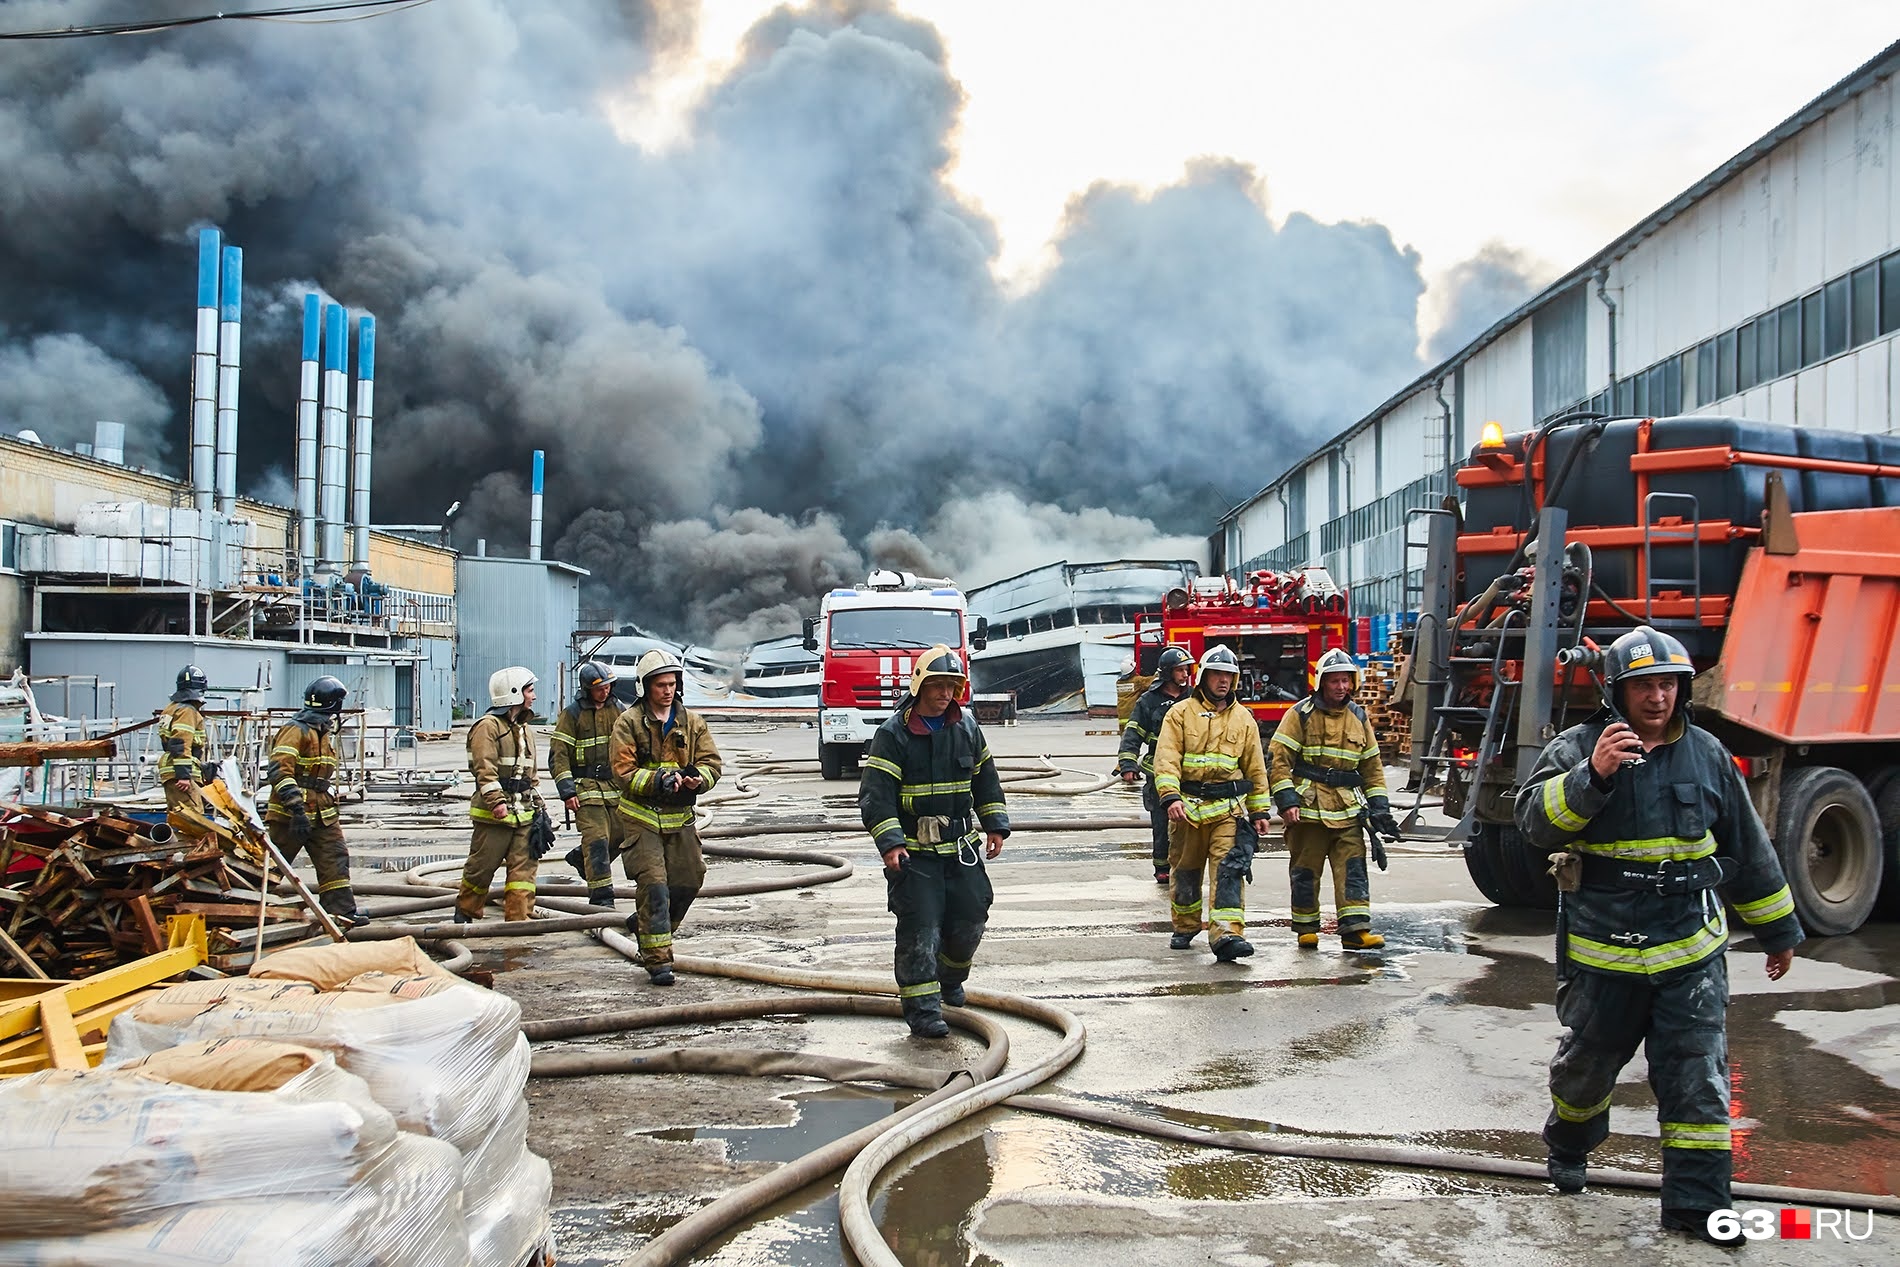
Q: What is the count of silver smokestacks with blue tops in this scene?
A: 7